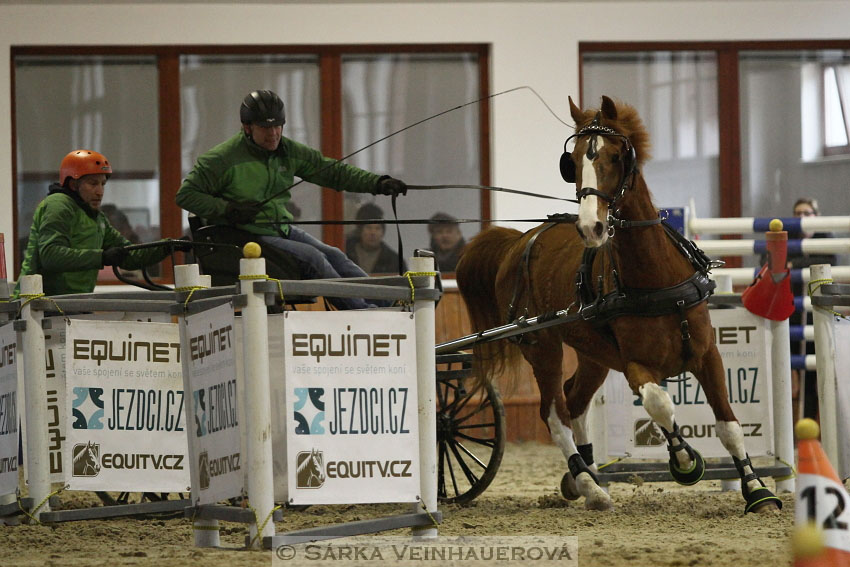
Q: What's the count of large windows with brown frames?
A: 2